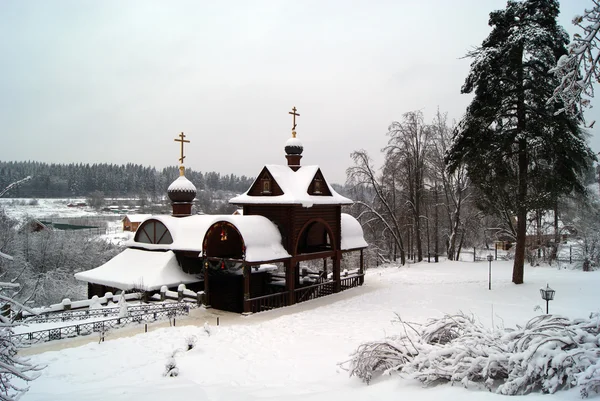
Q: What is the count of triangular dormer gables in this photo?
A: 2